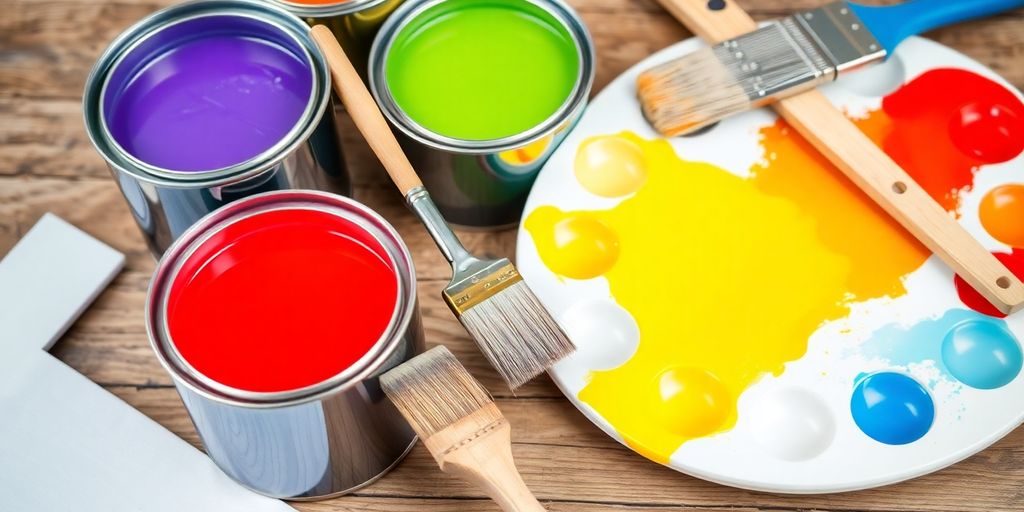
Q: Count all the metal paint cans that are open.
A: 4